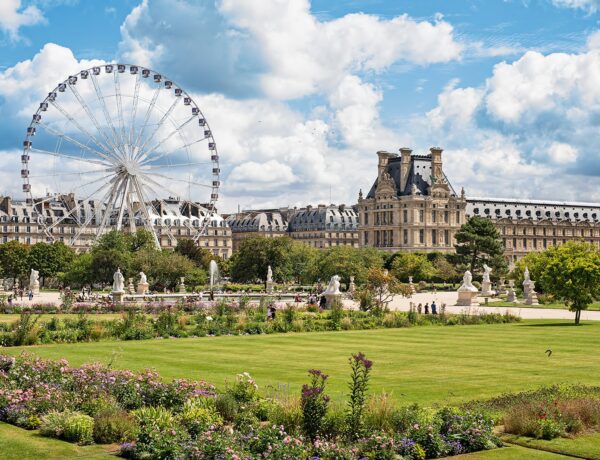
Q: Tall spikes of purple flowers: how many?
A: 2